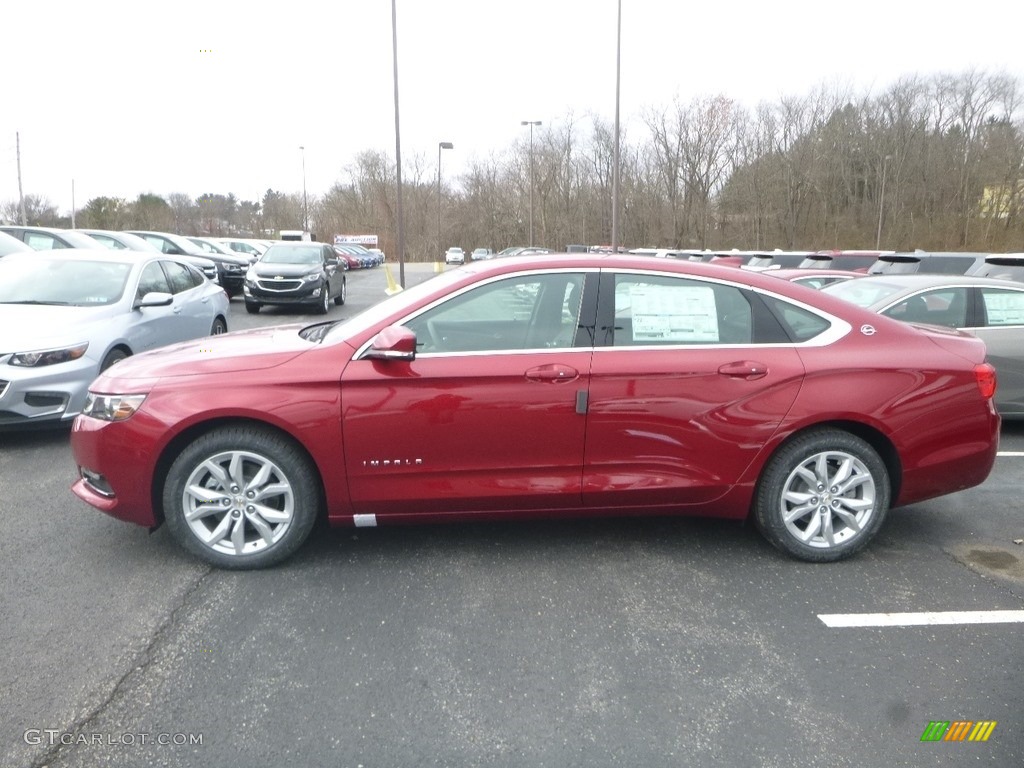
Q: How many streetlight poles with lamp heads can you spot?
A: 4